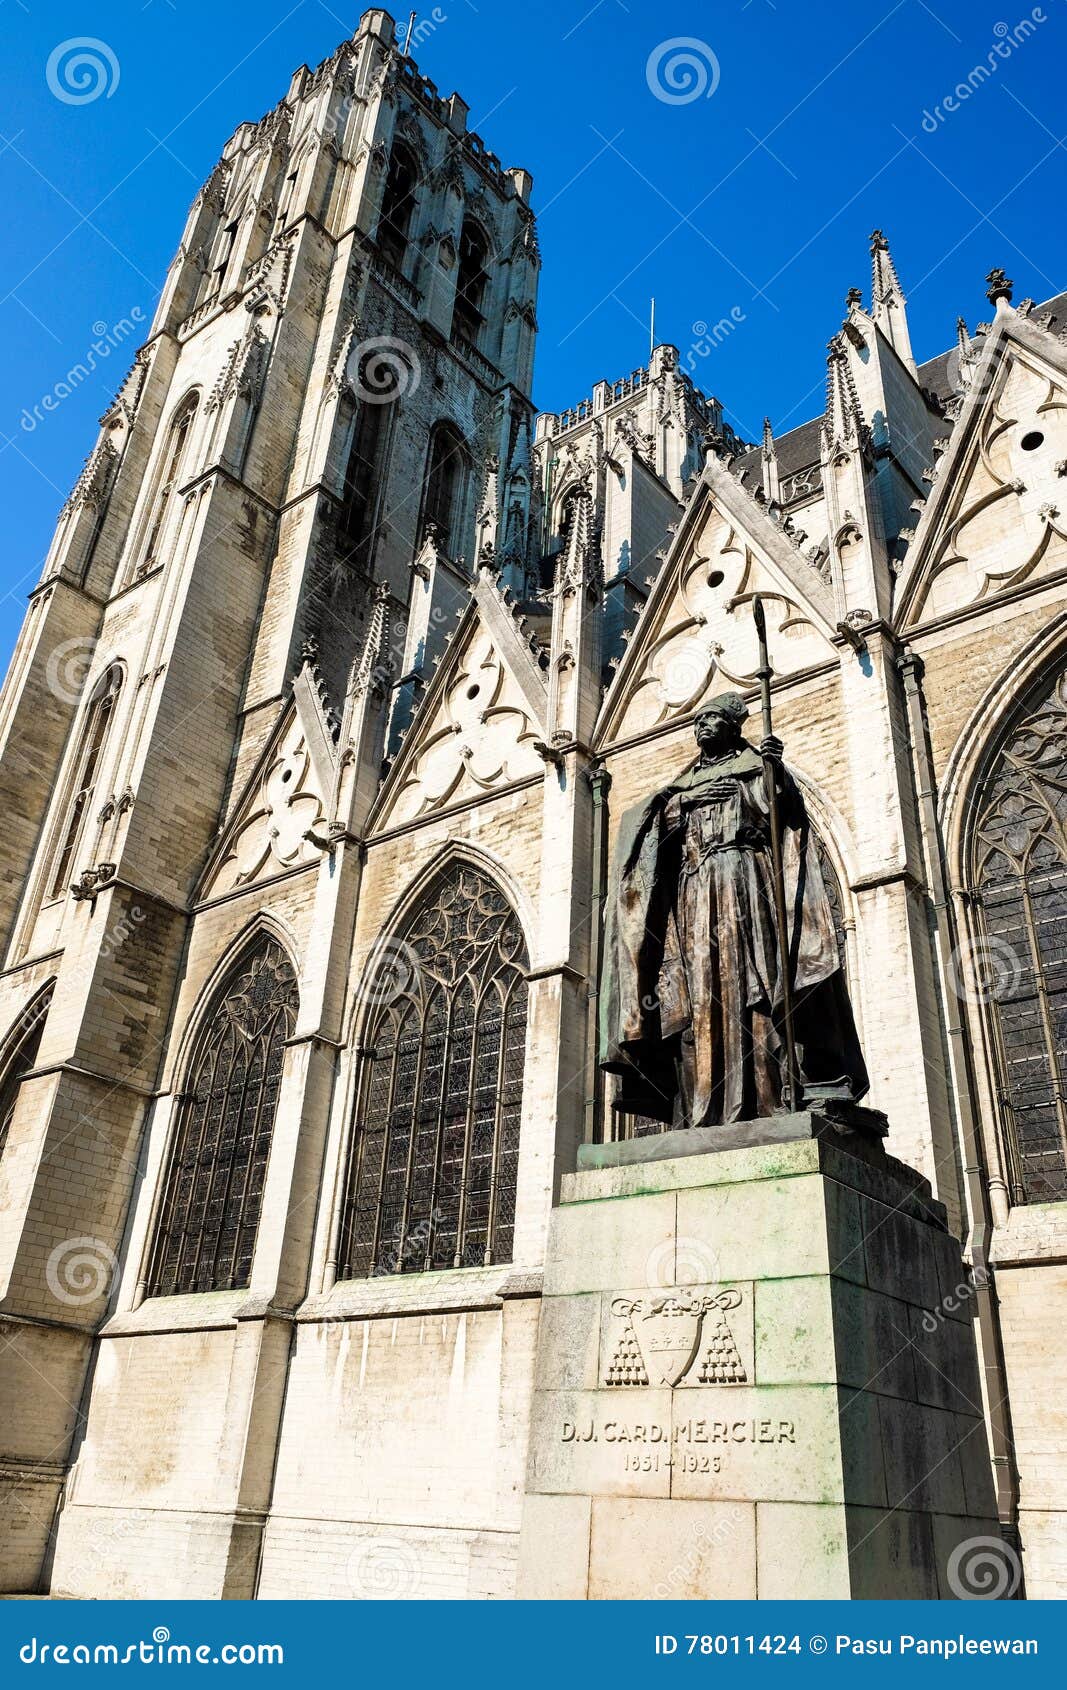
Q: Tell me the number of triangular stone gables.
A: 4